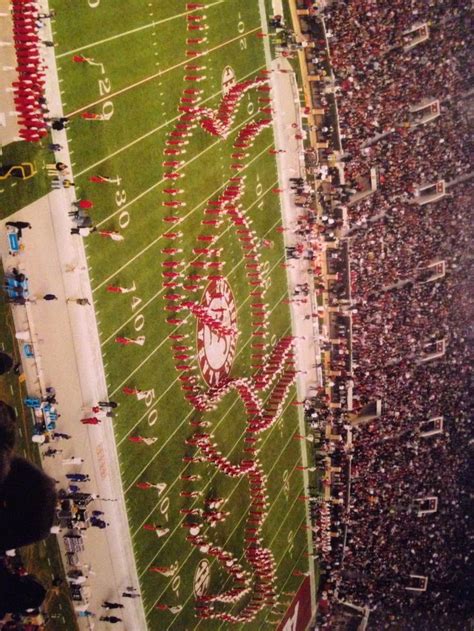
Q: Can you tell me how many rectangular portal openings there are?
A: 8